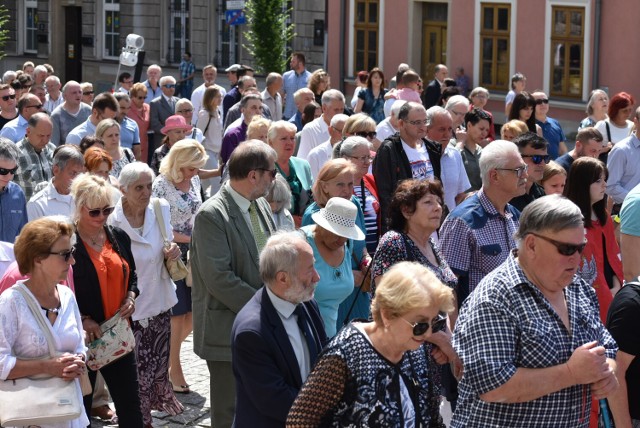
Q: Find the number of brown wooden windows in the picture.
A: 3